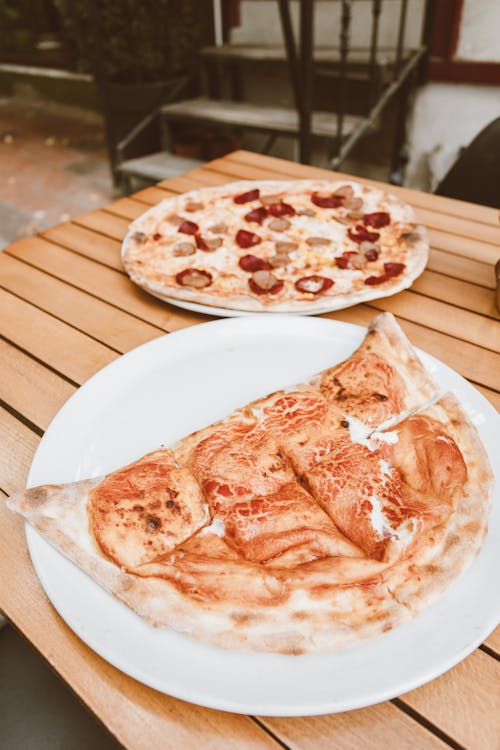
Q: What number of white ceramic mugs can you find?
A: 0